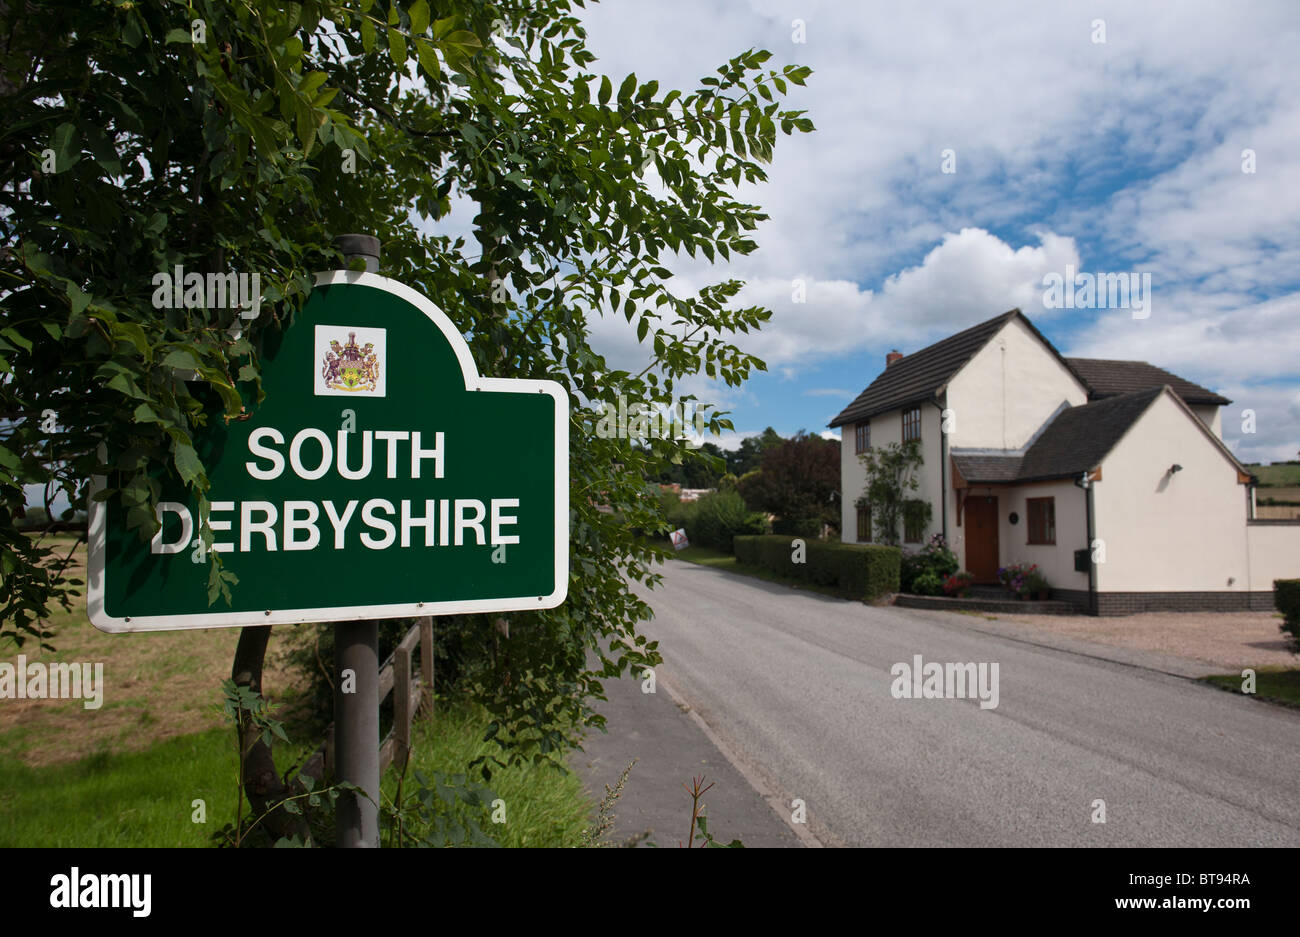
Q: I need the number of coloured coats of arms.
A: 1